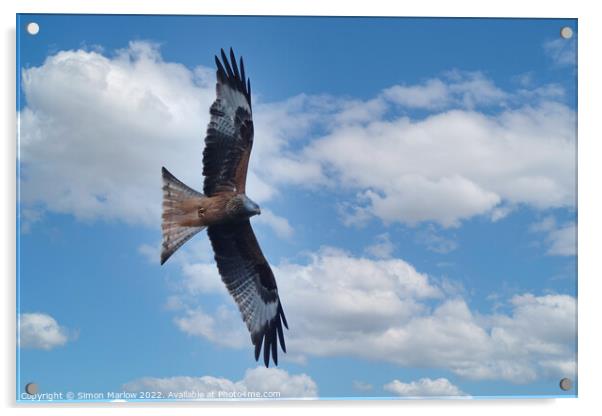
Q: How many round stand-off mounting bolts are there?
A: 4